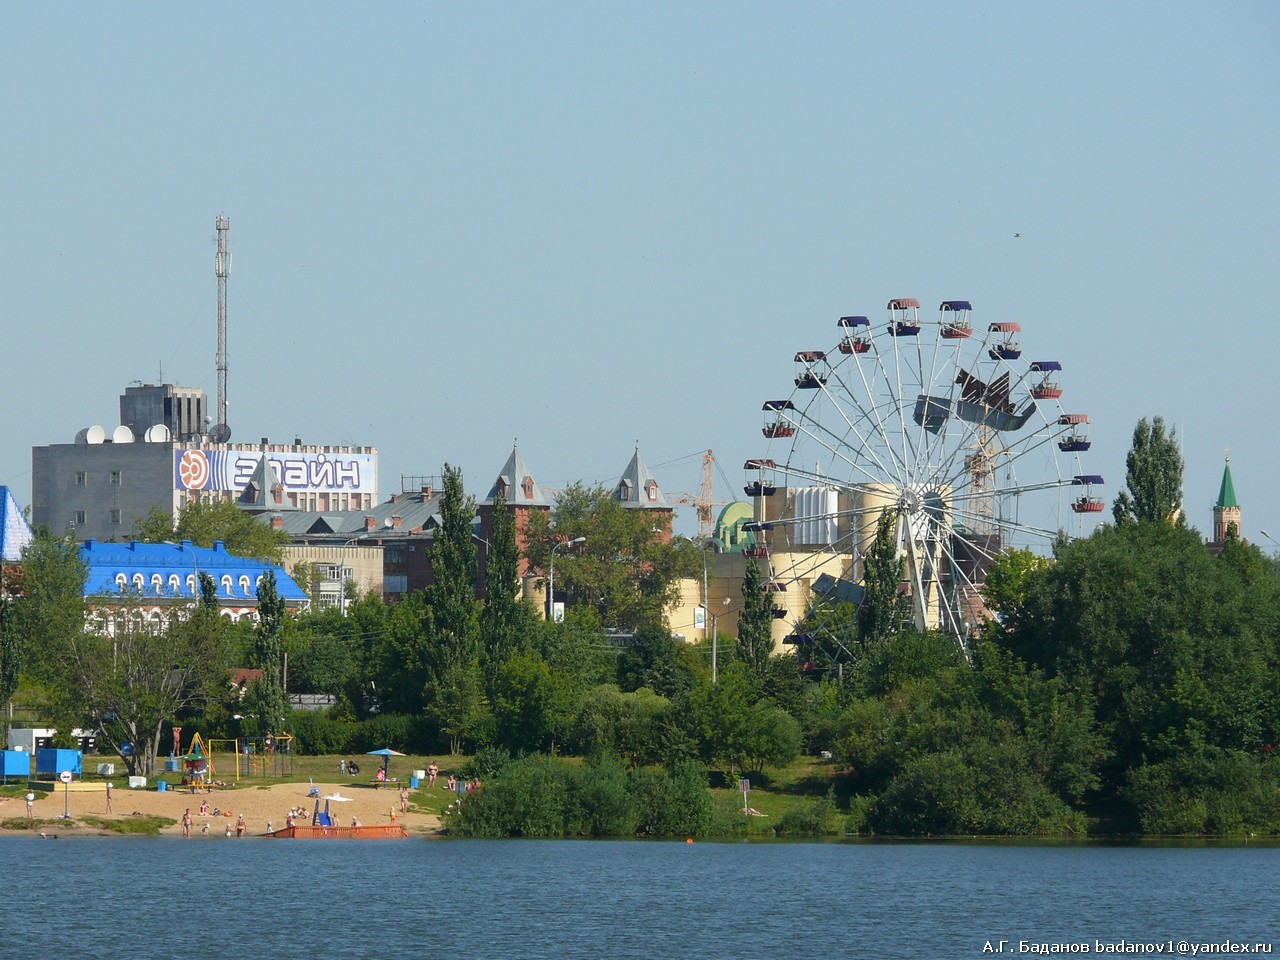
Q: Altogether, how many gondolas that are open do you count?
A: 13